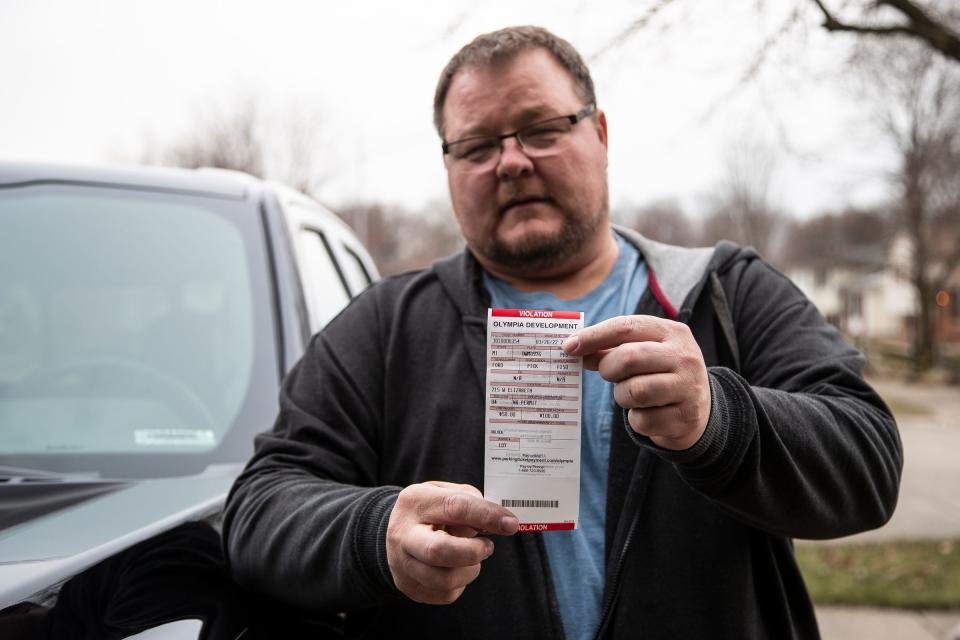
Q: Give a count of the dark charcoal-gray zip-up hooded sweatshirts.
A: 1